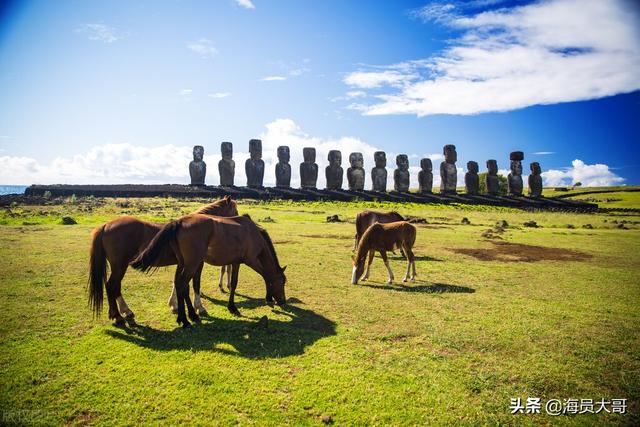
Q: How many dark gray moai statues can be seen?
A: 15